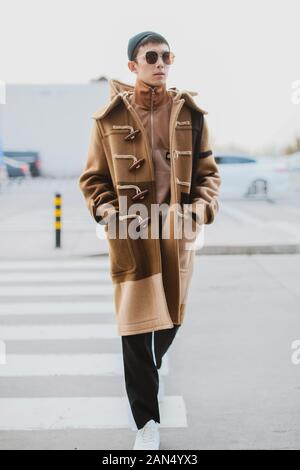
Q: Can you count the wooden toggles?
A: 4